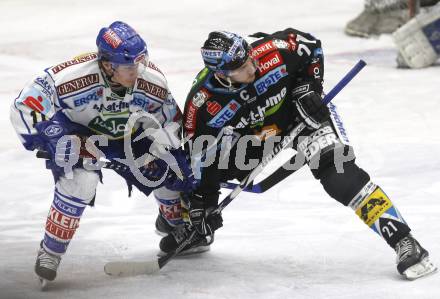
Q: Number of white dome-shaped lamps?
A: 0